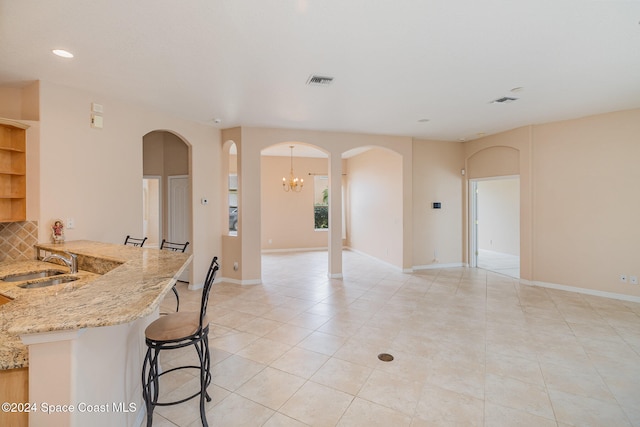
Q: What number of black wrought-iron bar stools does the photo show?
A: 3